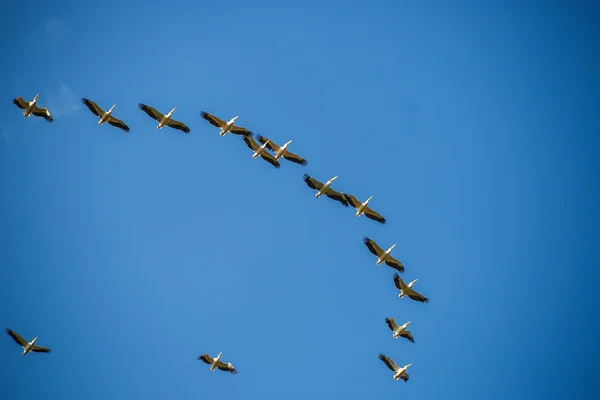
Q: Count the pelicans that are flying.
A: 14